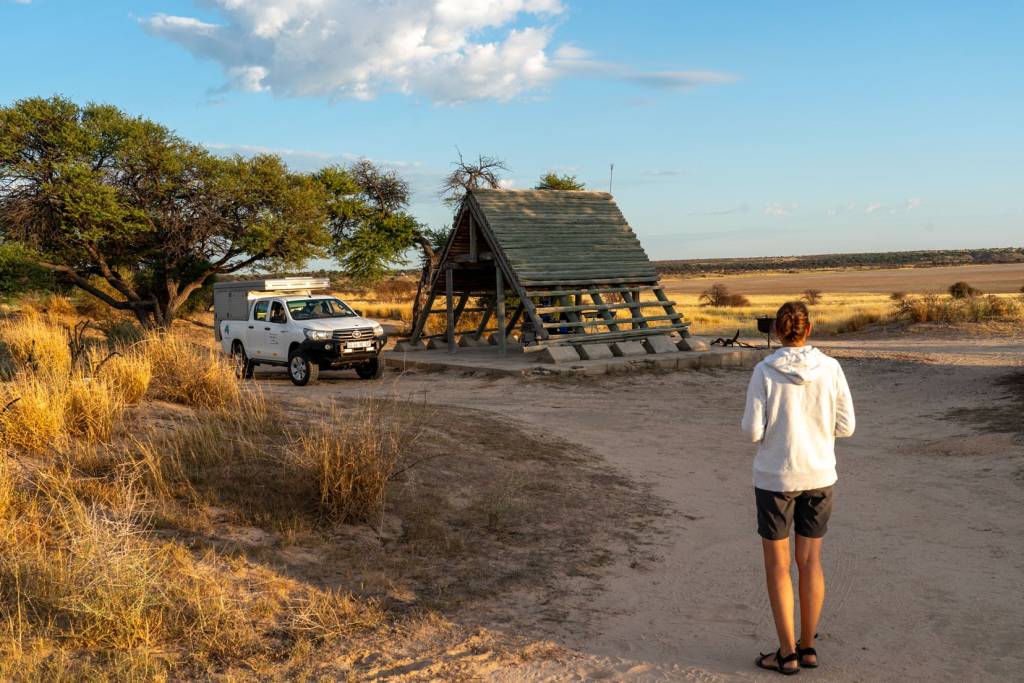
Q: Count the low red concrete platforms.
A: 0